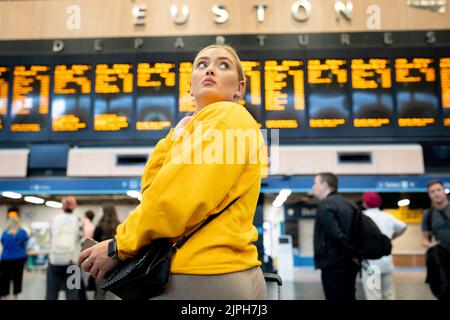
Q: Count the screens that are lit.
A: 12